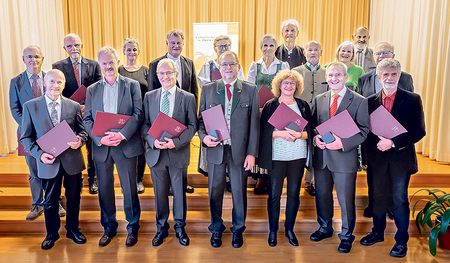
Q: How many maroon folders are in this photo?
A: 12